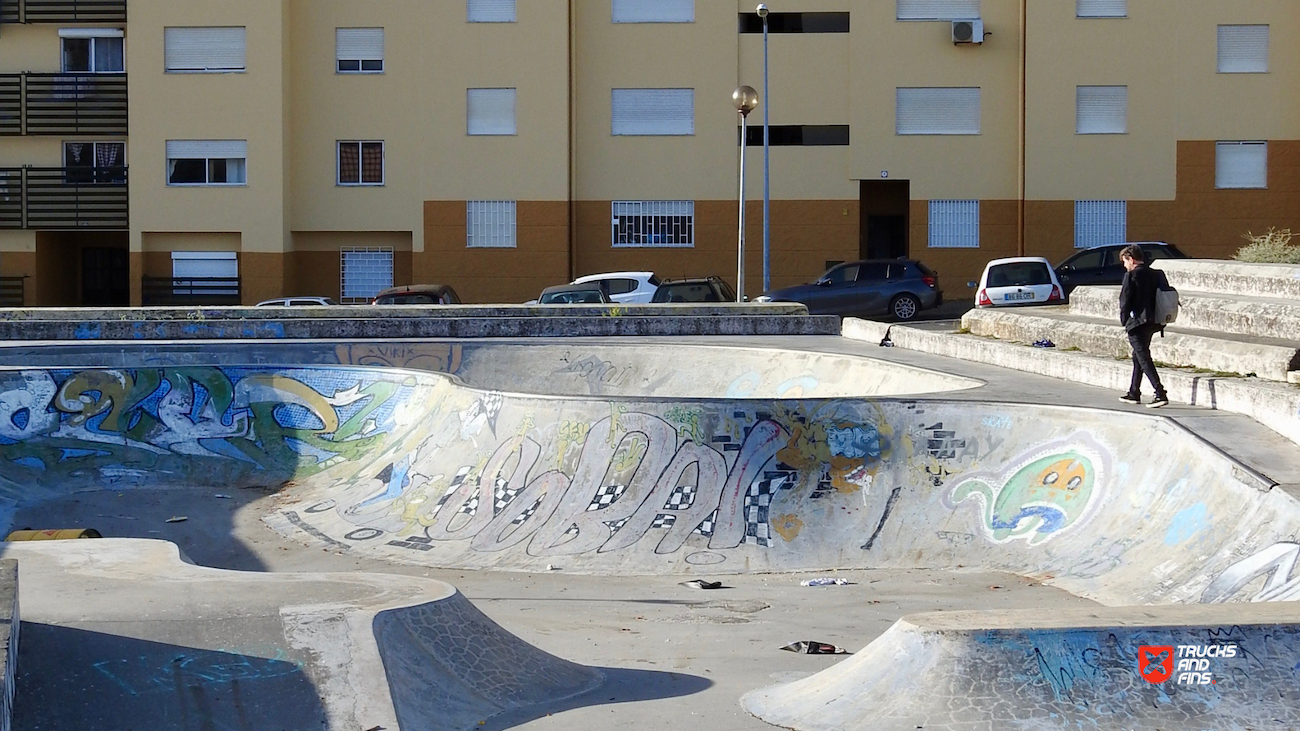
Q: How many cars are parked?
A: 8